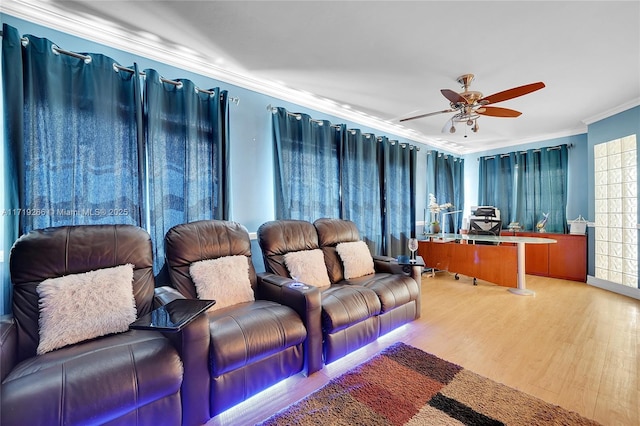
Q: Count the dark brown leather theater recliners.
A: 4